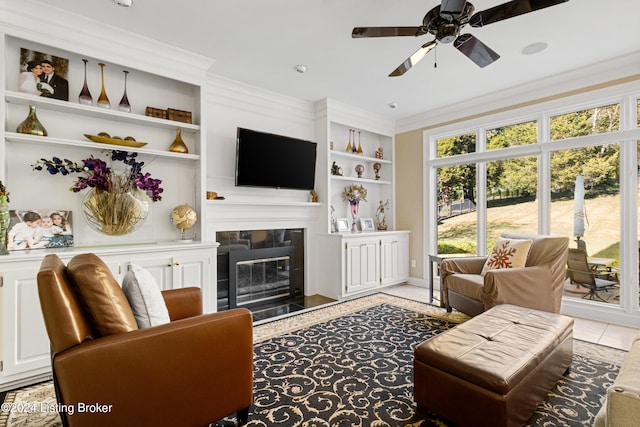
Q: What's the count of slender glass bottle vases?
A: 6